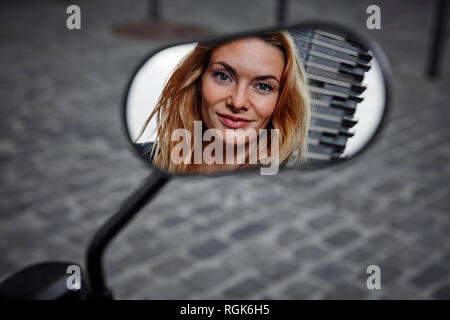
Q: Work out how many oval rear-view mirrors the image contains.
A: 1